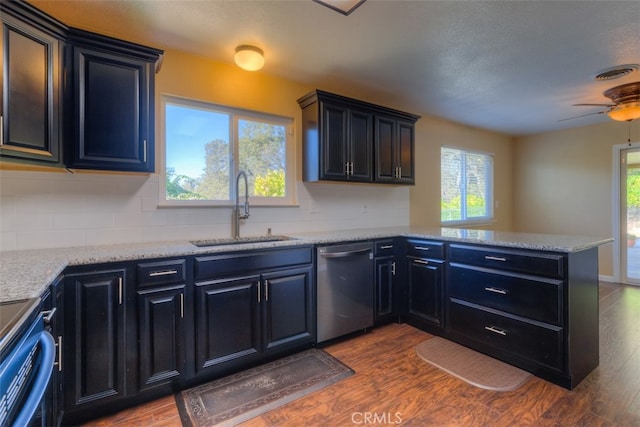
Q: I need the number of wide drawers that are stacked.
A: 3